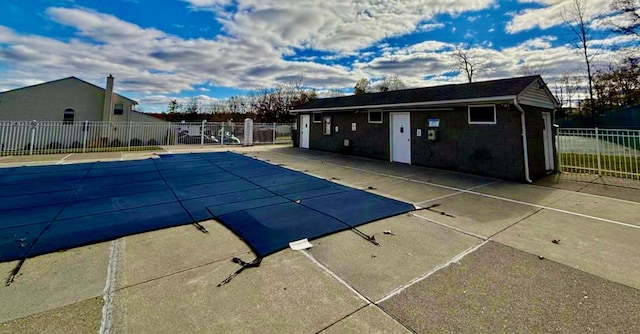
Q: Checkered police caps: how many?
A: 0